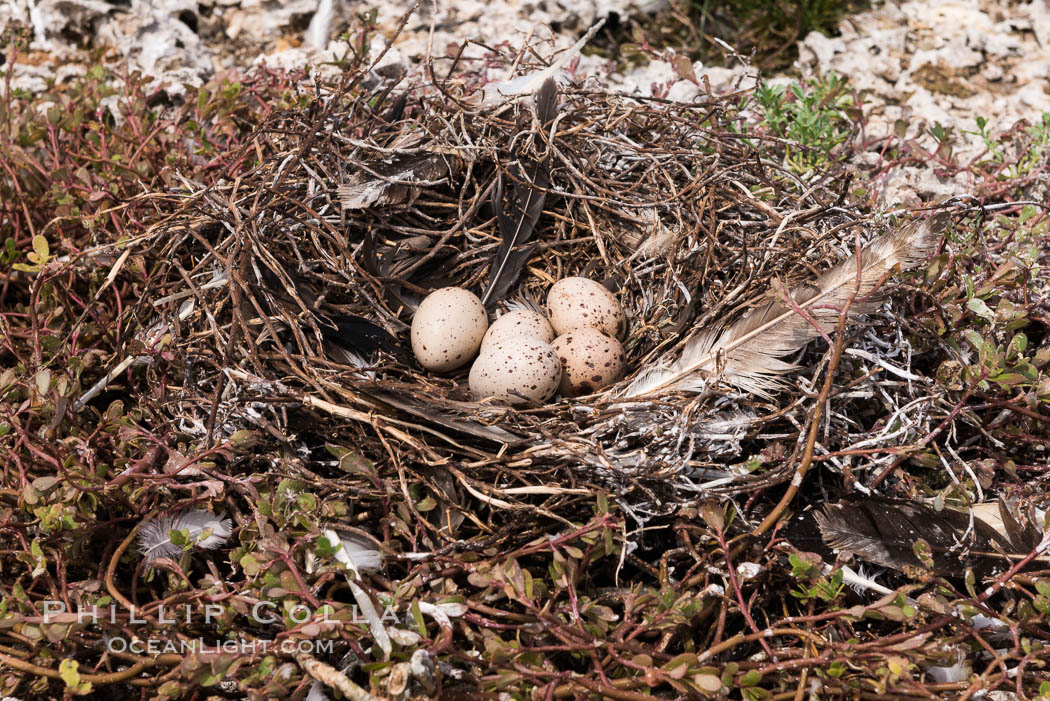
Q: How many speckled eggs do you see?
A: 5